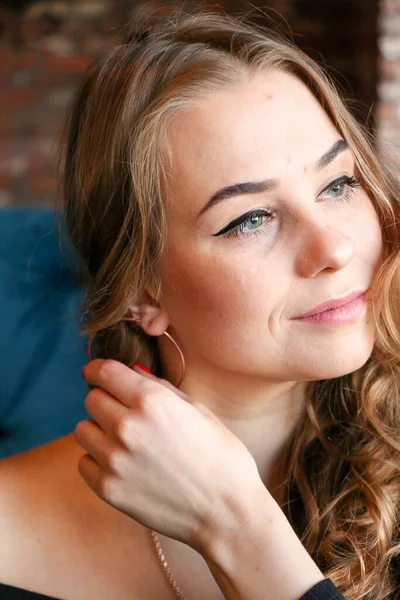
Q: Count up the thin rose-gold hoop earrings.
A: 1